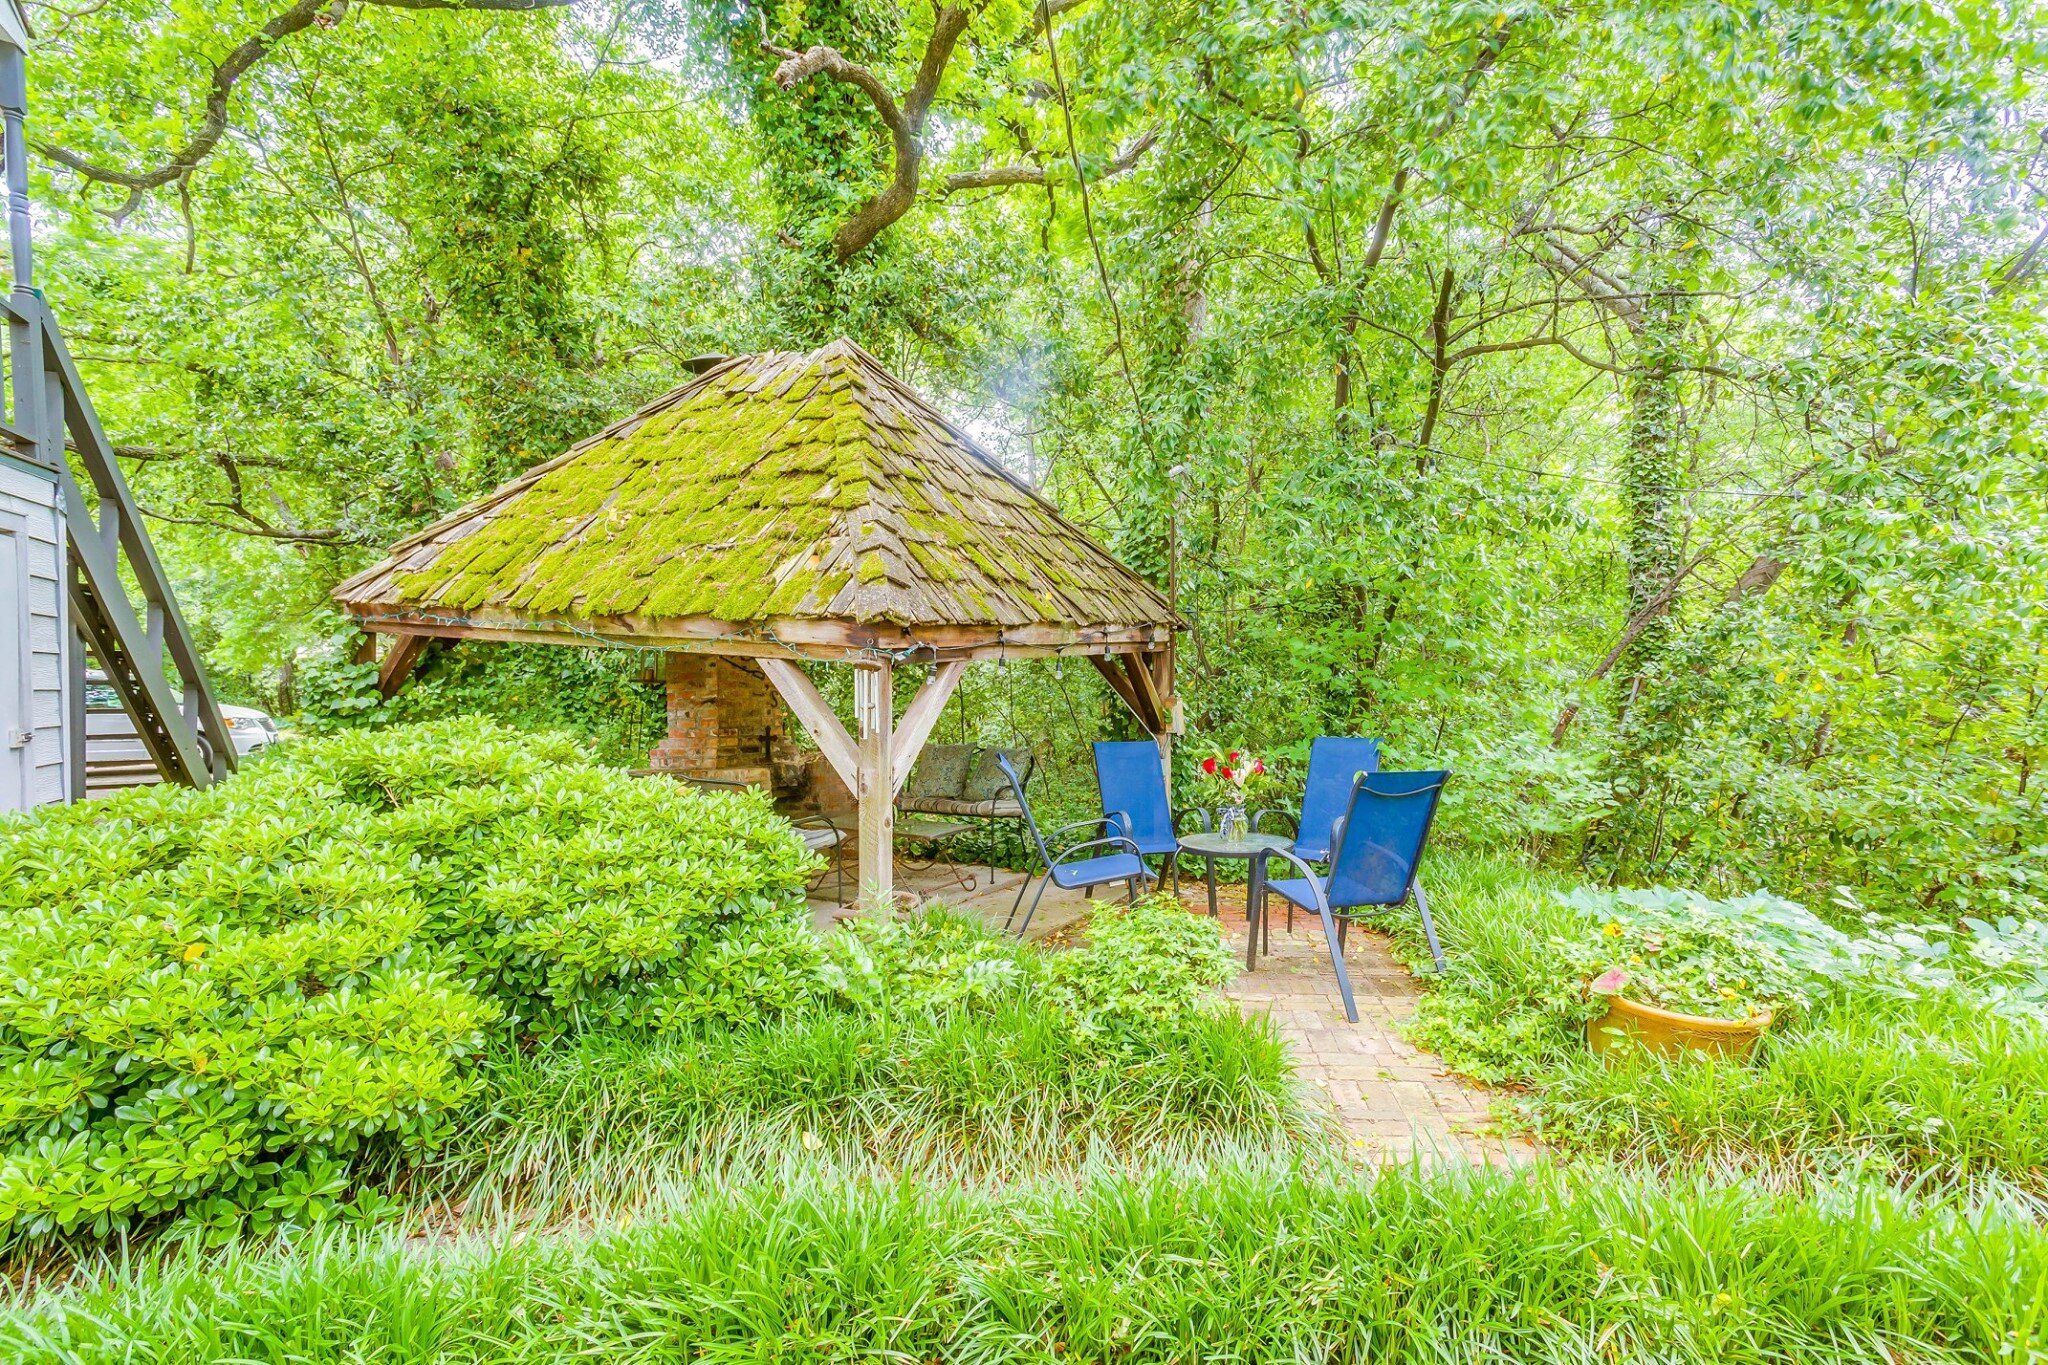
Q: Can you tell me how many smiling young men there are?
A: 0